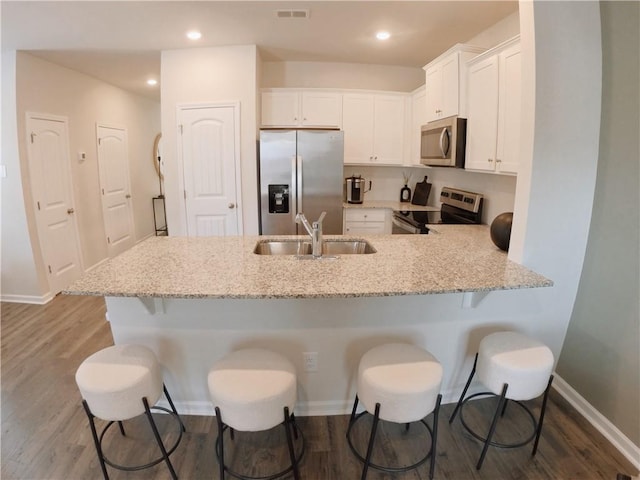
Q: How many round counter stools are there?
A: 4